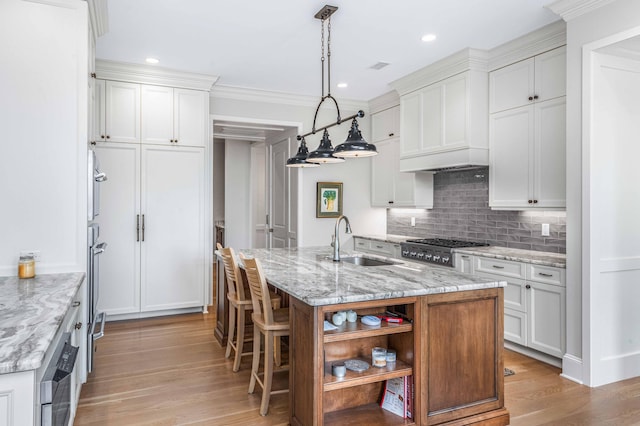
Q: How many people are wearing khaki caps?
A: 0